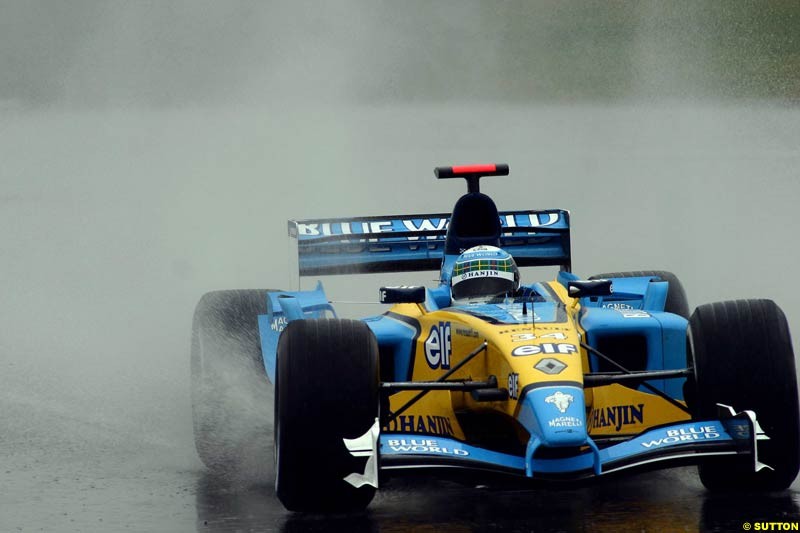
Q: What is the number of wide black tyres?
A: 4